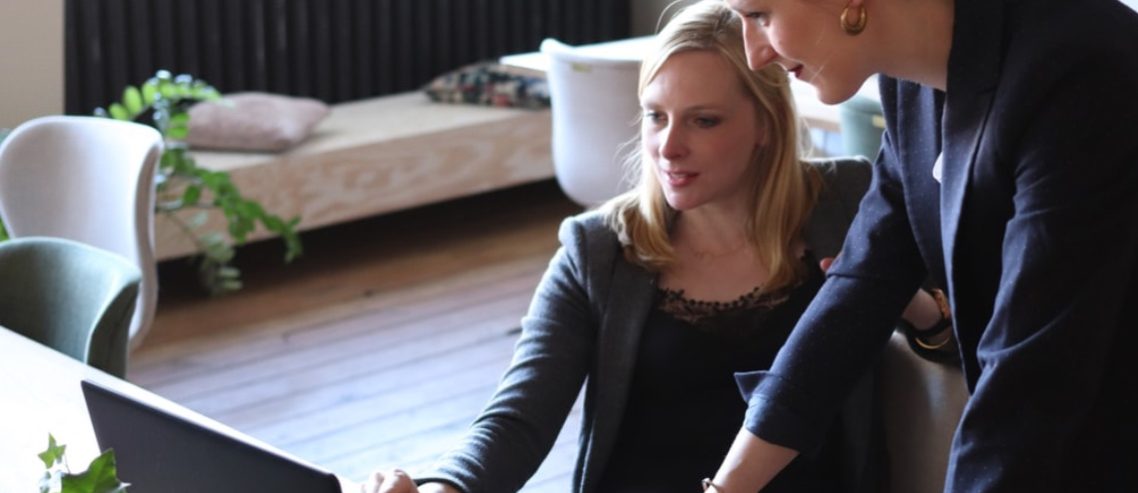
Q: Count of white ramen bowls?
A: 0